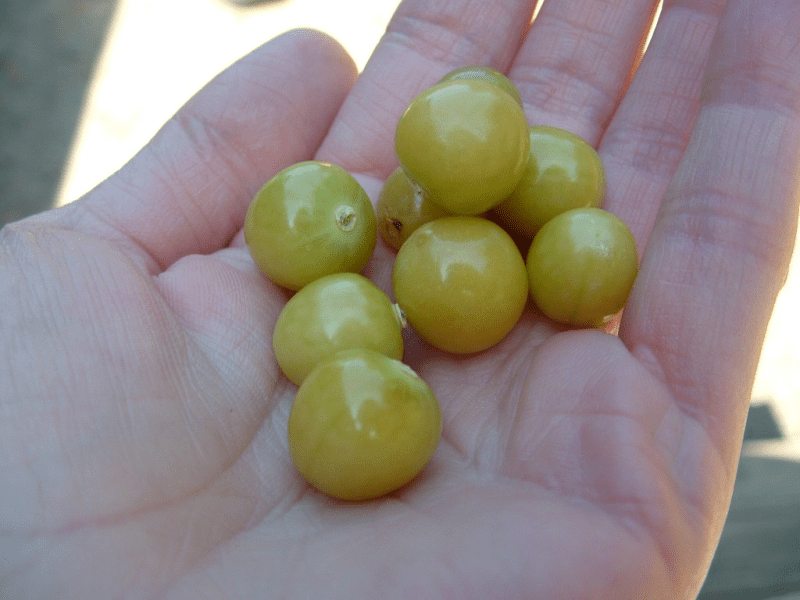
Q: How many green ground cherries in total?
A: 9